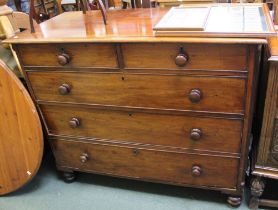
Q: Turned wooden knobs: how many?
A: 8